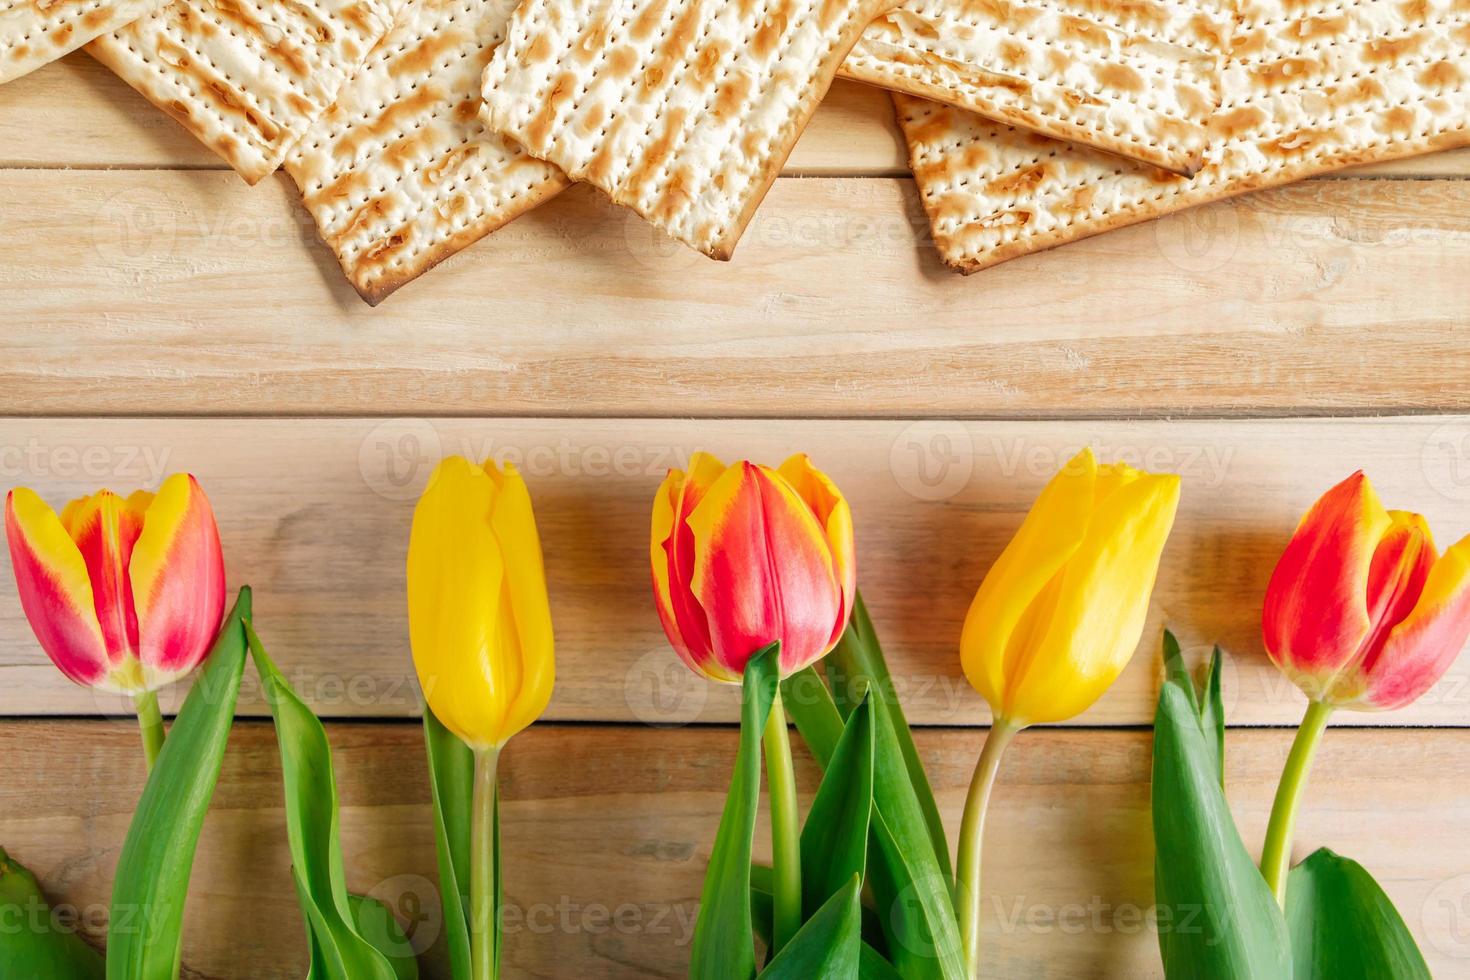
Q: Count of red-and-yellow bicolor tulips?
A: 3